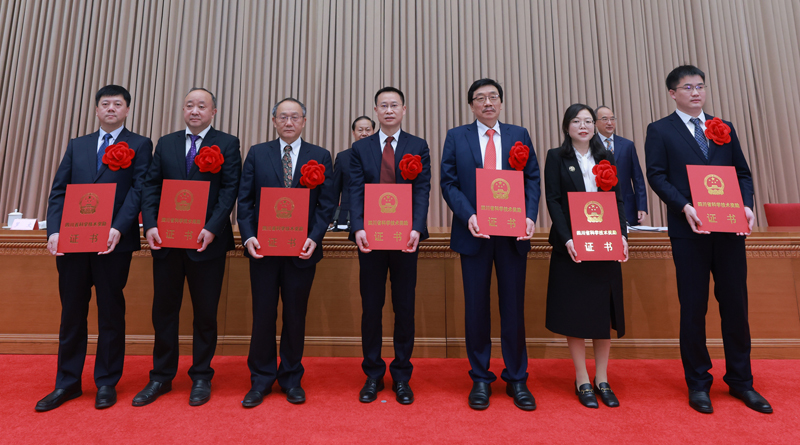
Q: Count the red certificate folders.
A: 7